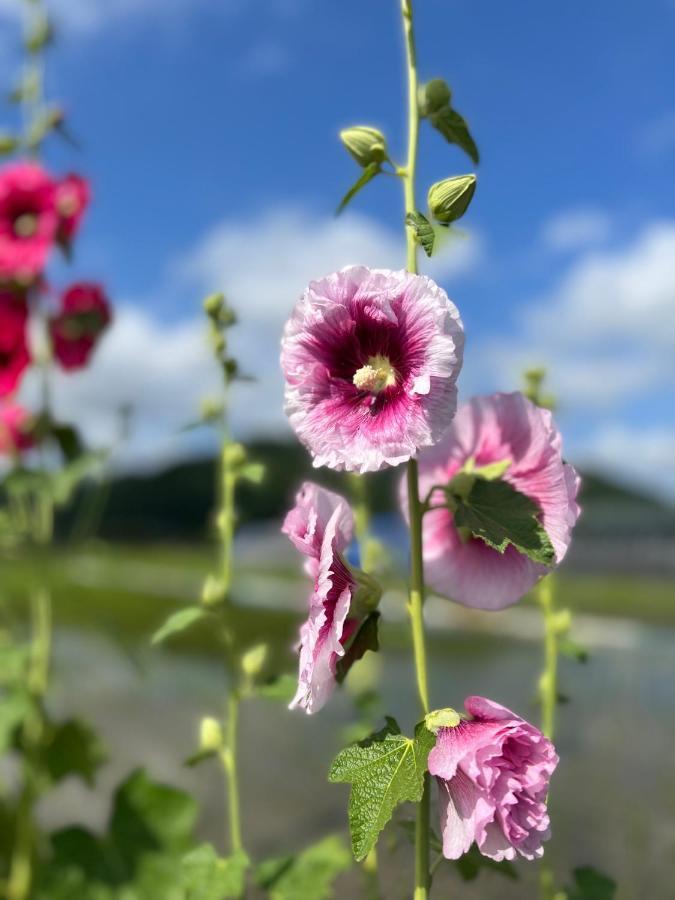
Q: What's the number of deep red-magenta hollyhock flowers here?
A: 5